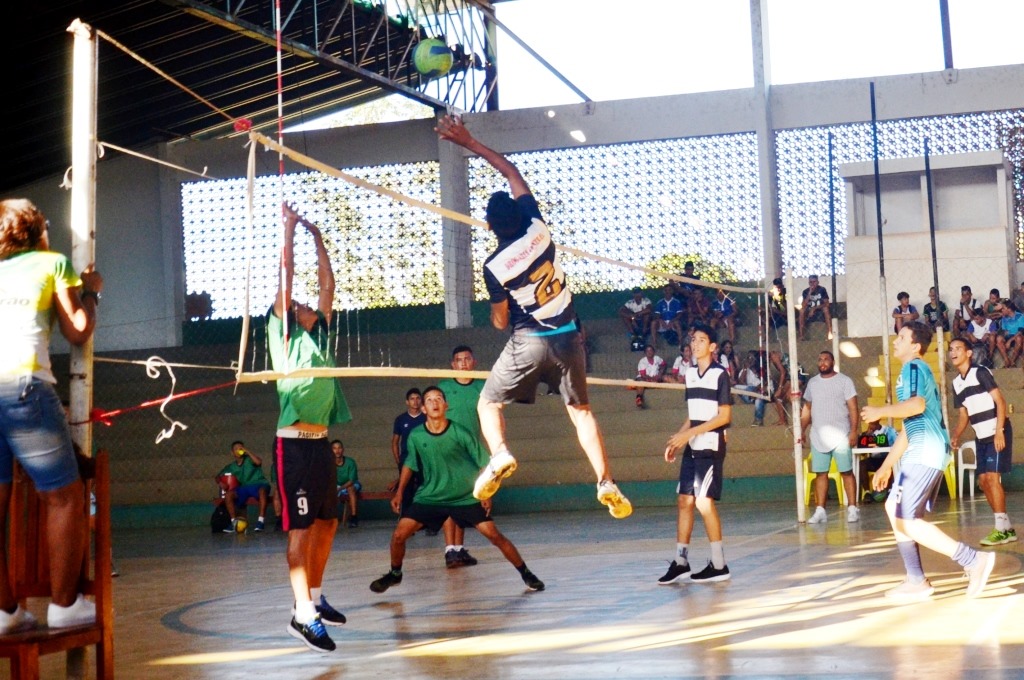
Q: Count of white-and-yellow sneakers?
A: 2